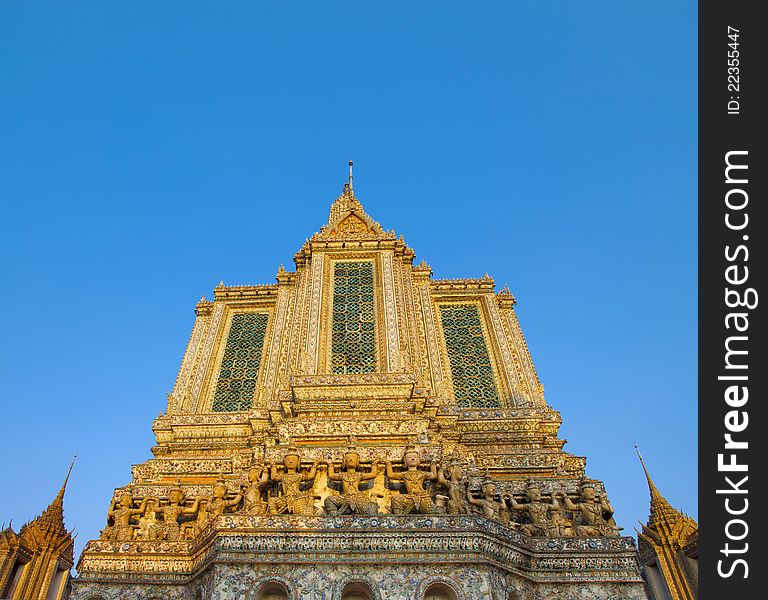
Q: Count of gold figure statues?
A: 11